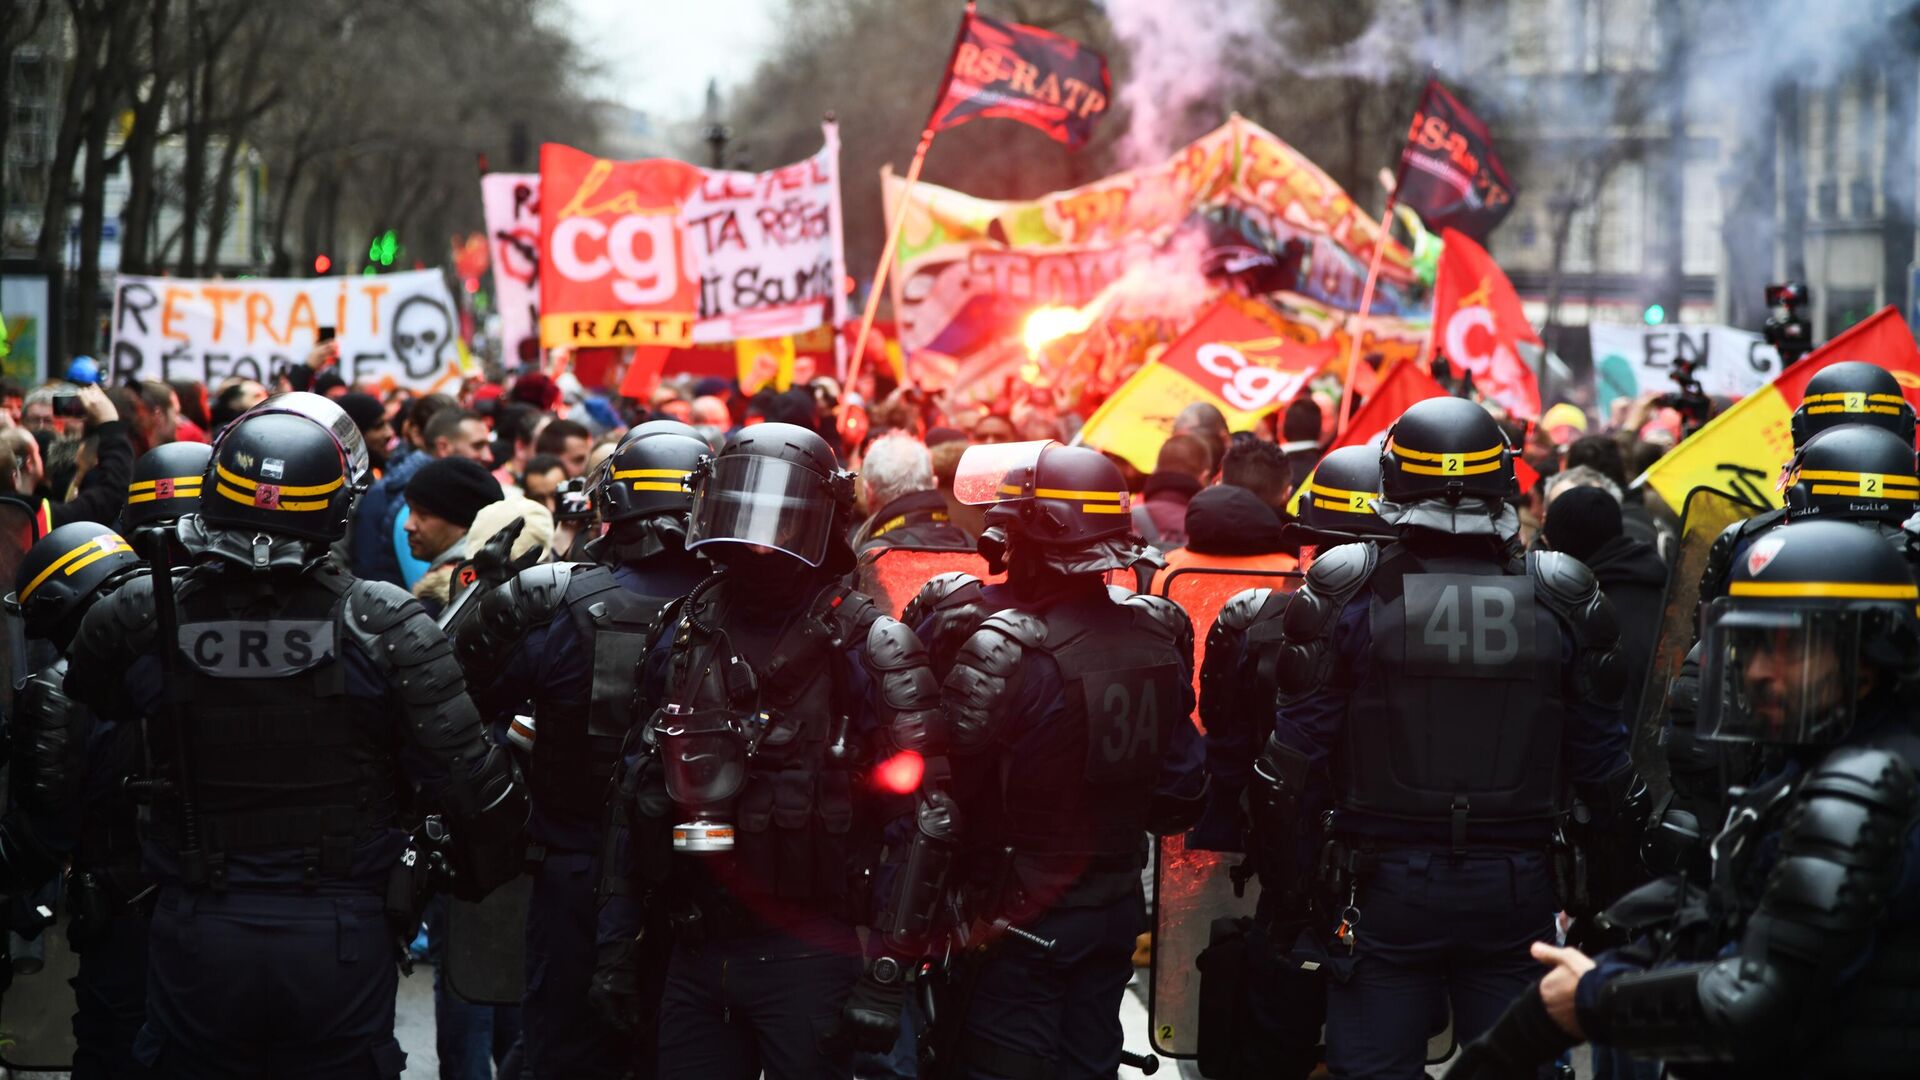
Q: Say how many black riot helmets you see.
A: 12